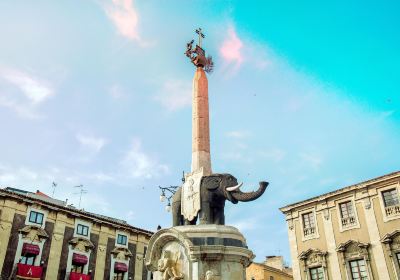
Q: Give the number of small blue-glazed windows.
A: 3